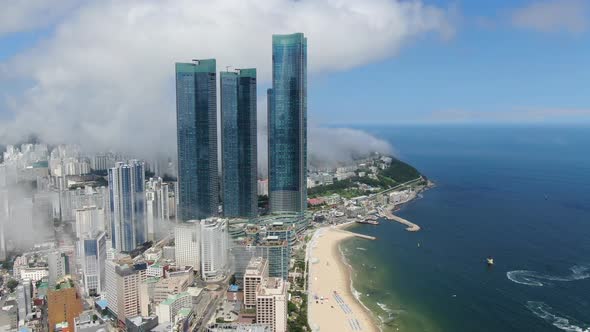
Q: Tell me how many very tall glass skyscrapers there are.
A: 3